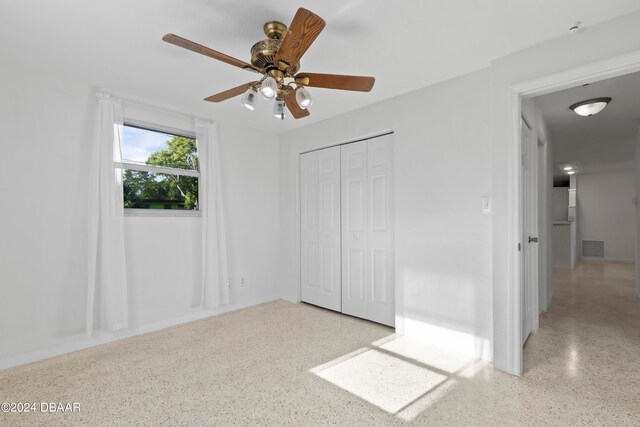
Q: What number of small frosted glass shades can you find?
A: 4